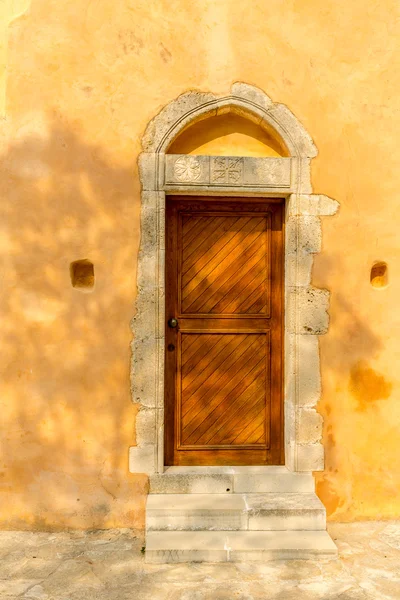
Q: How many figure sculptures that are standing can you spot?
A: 0